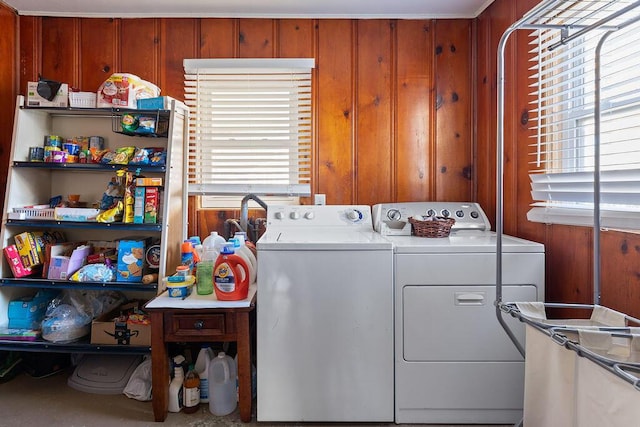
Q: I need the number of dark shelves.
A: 5